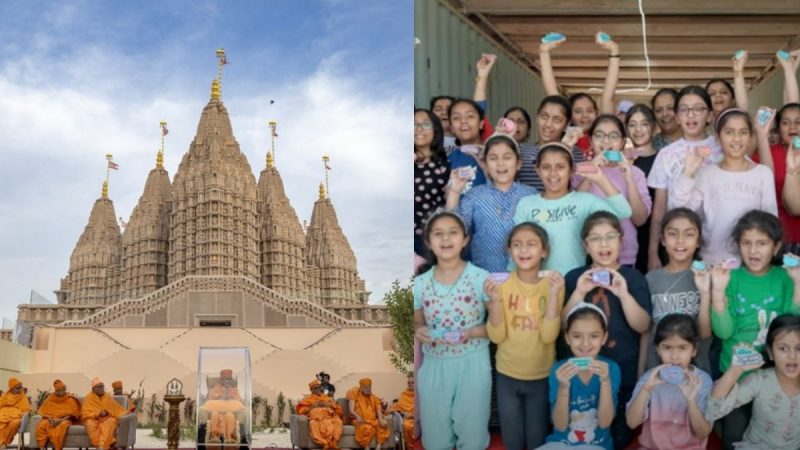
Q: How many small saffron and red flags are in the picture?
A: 5